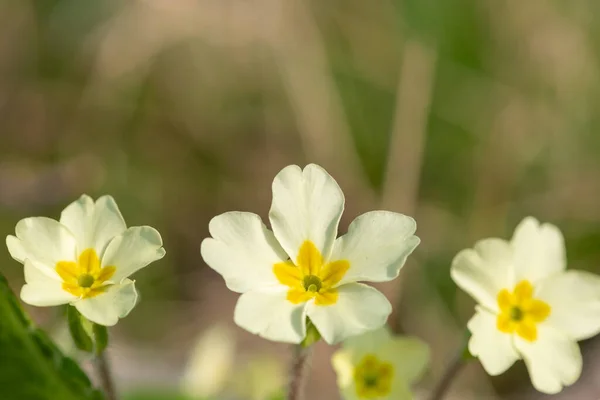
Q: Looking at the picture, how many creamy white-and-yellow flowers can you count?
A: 4